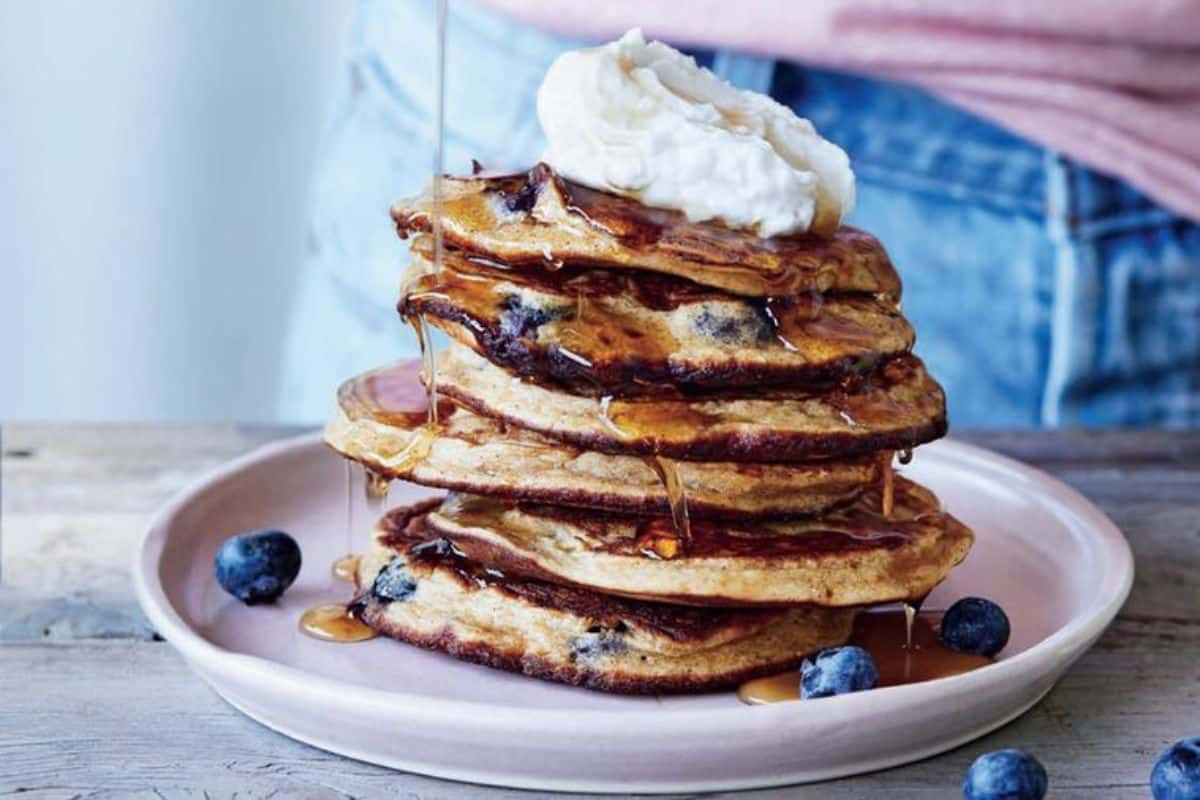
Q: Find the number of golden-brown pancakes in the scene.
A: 6